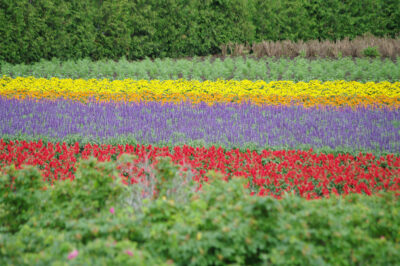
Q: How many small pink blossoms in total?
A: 3